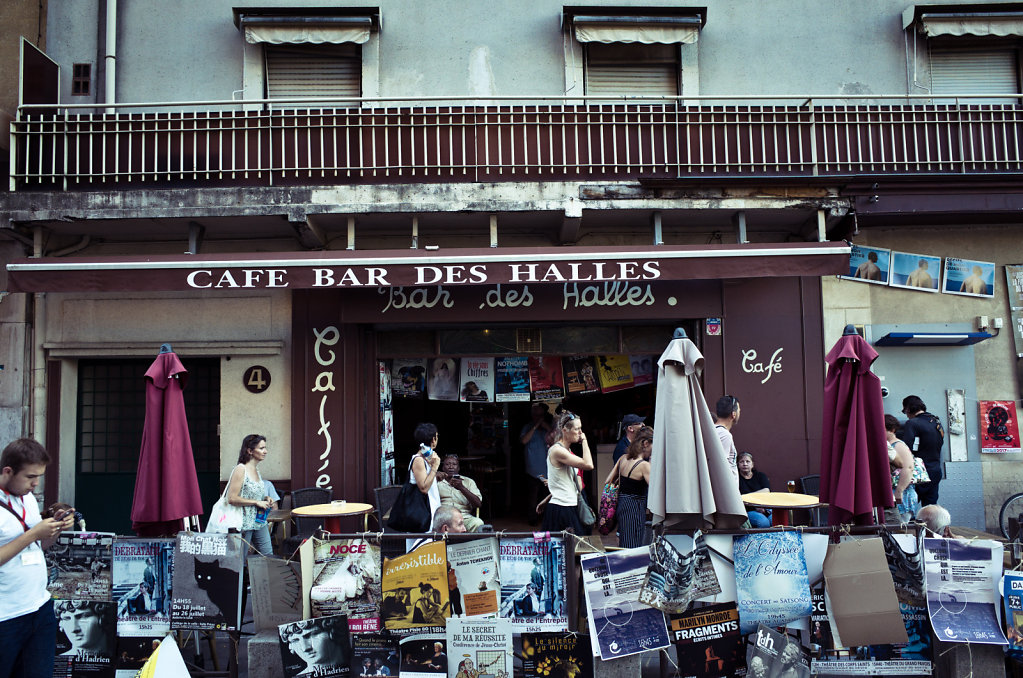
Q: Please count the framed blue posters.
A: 3